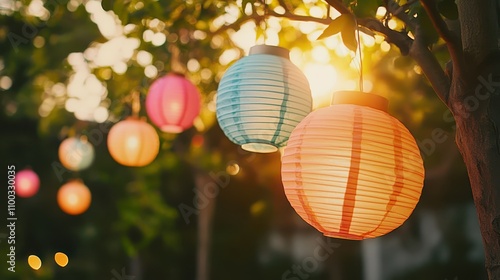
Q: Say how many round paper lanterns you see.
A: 7